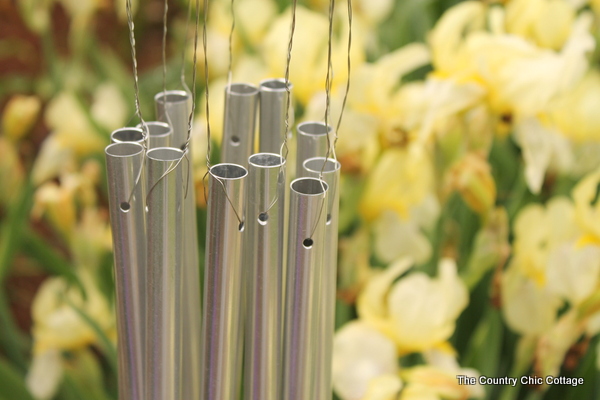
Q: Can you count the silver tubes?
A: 12